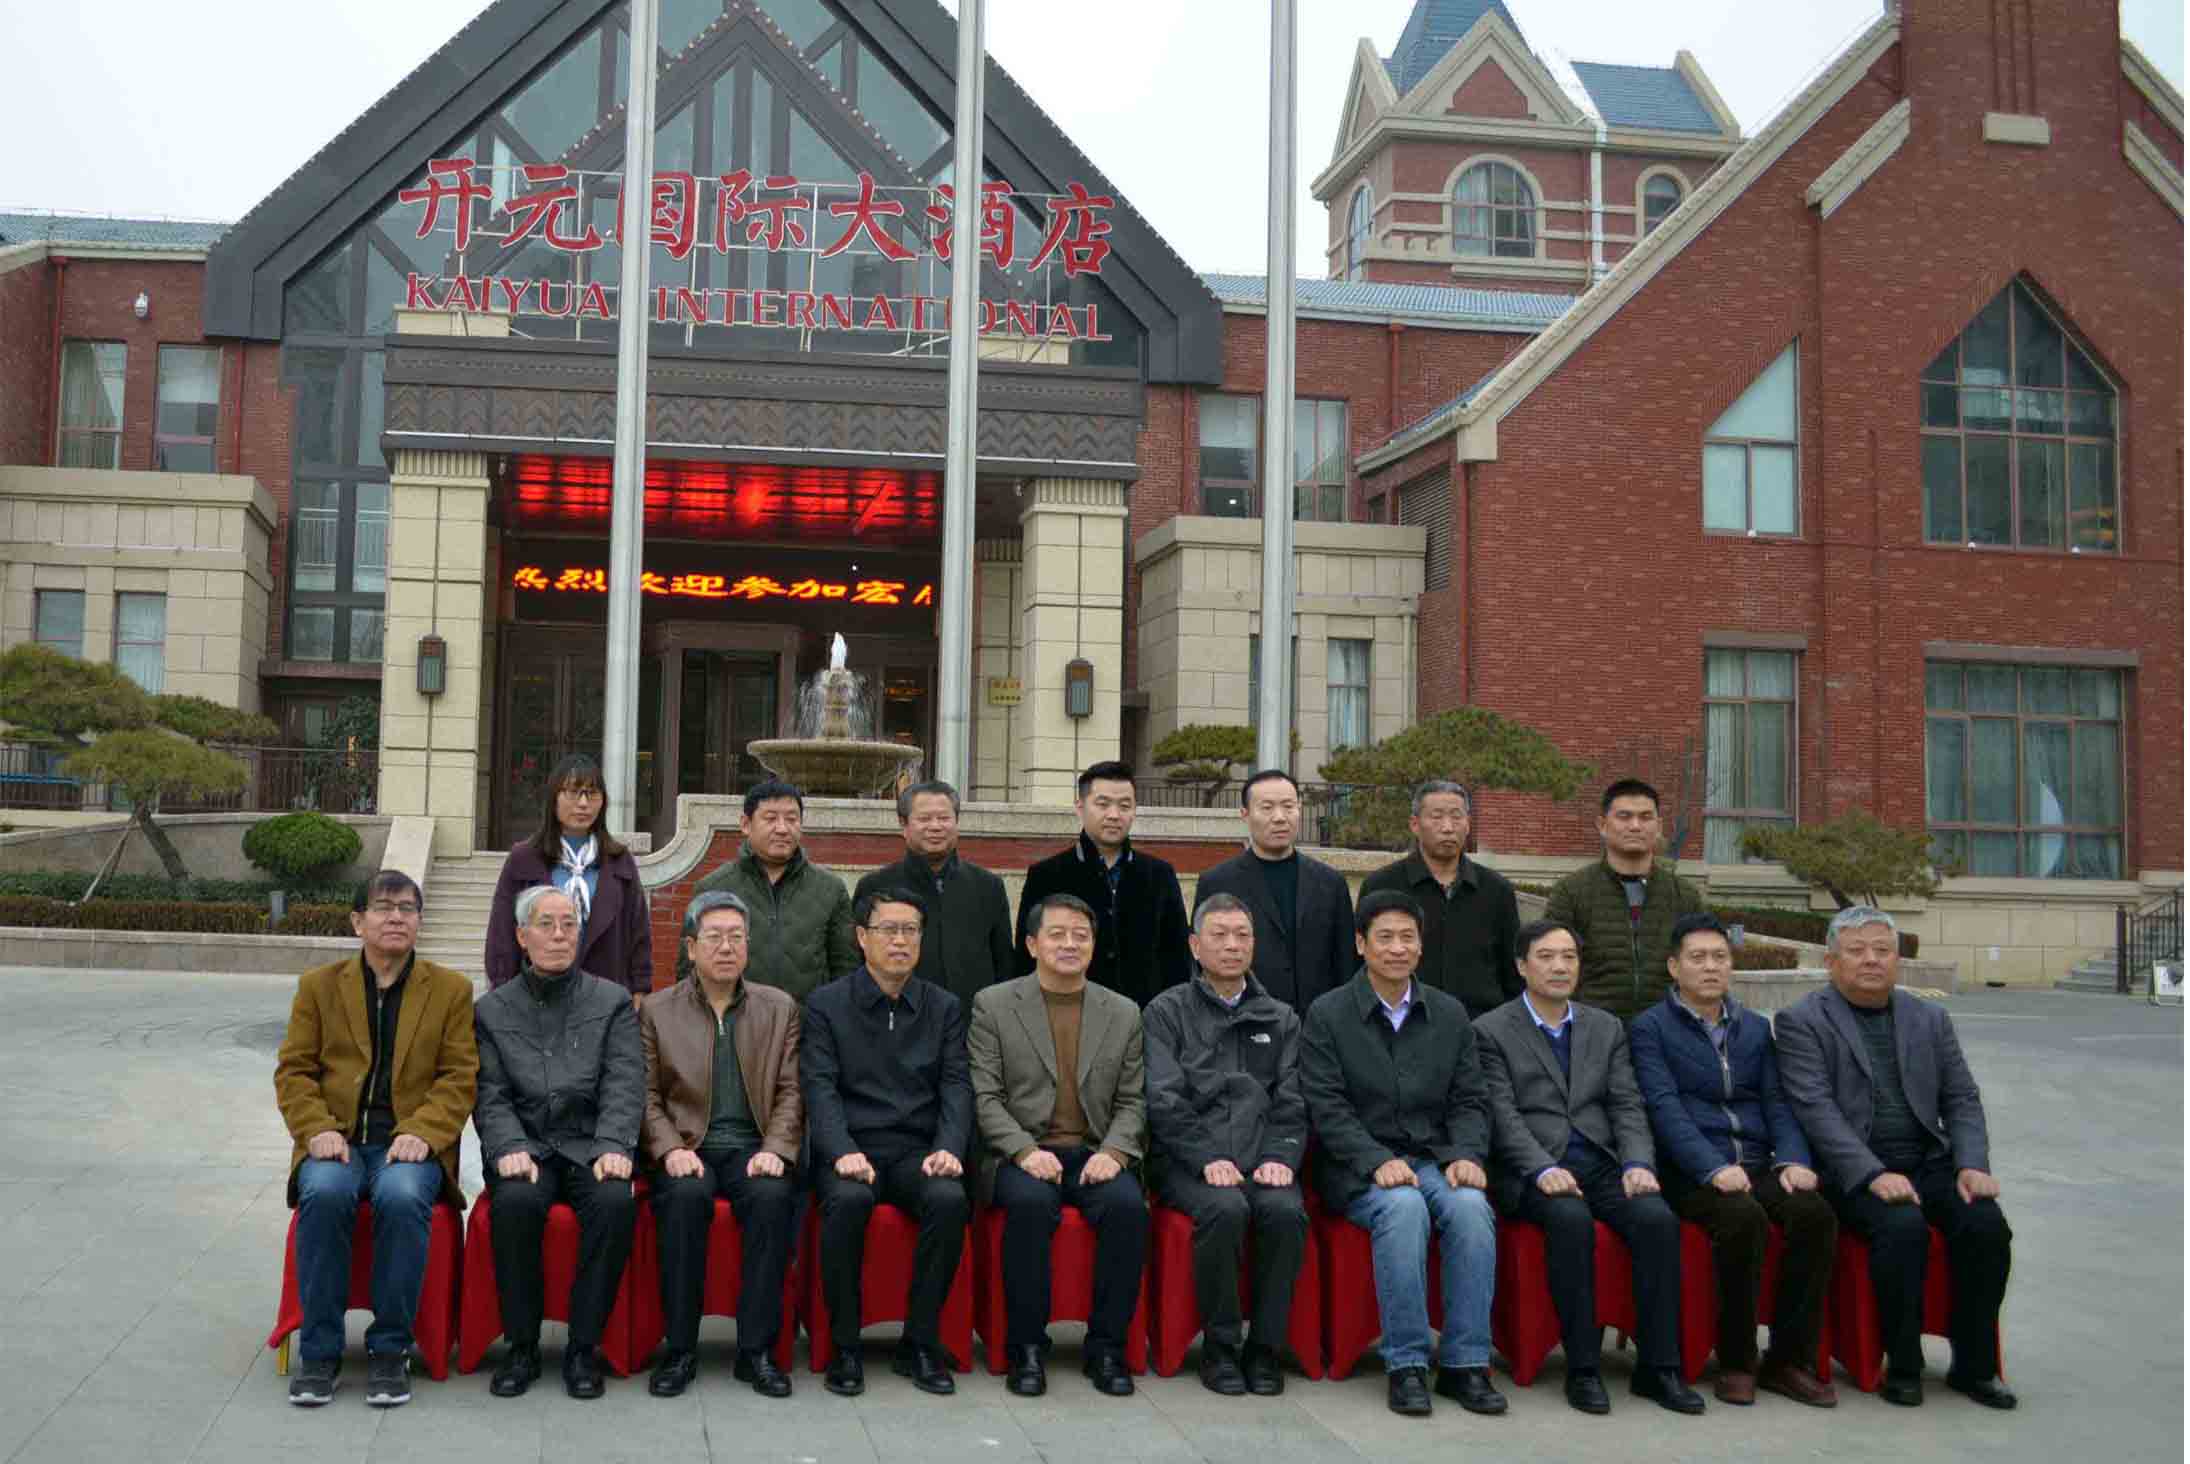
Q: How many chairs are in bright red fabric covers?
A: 10